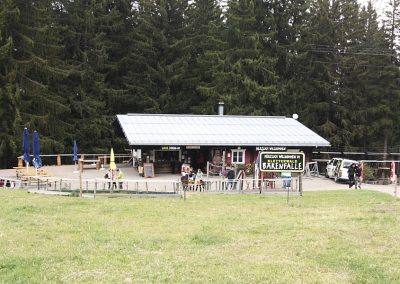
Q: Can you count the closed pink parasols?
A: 0